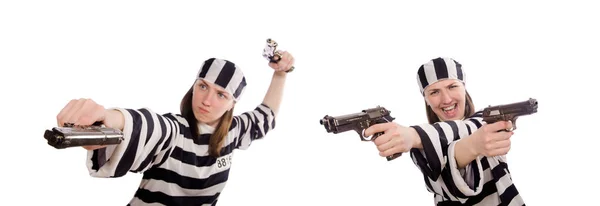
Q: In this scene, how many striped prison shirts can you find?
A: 2